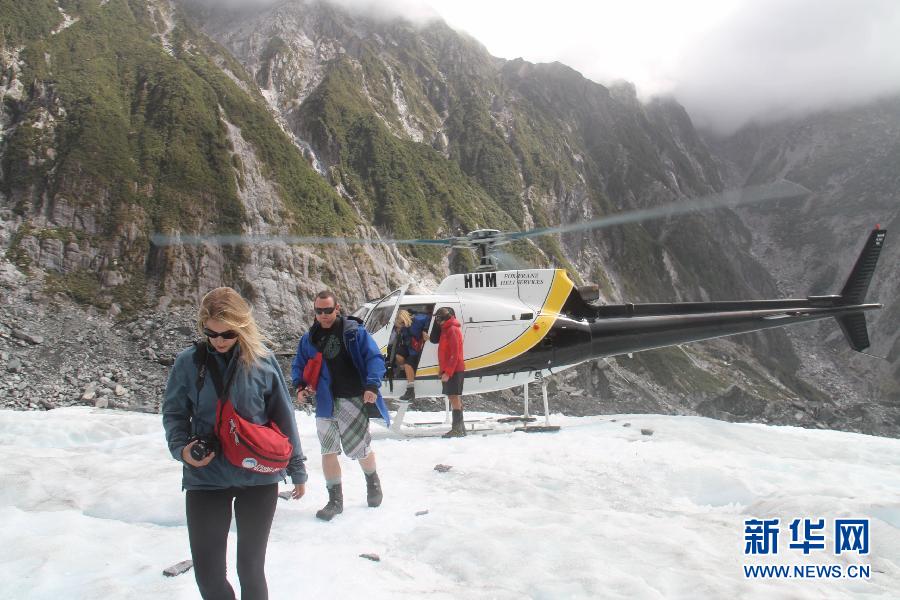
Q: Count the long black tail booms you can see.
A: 1